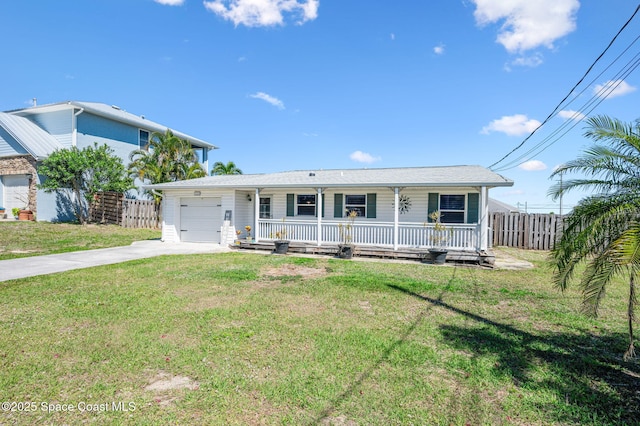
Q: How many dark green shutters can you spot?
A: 6